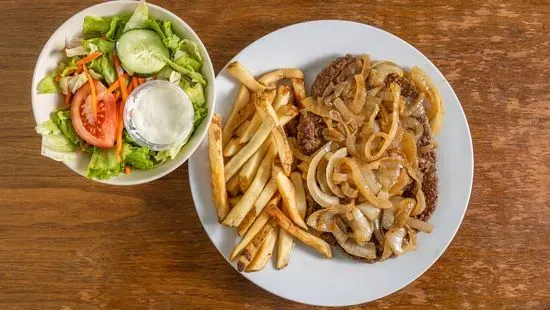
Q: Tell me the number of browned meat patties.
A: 2